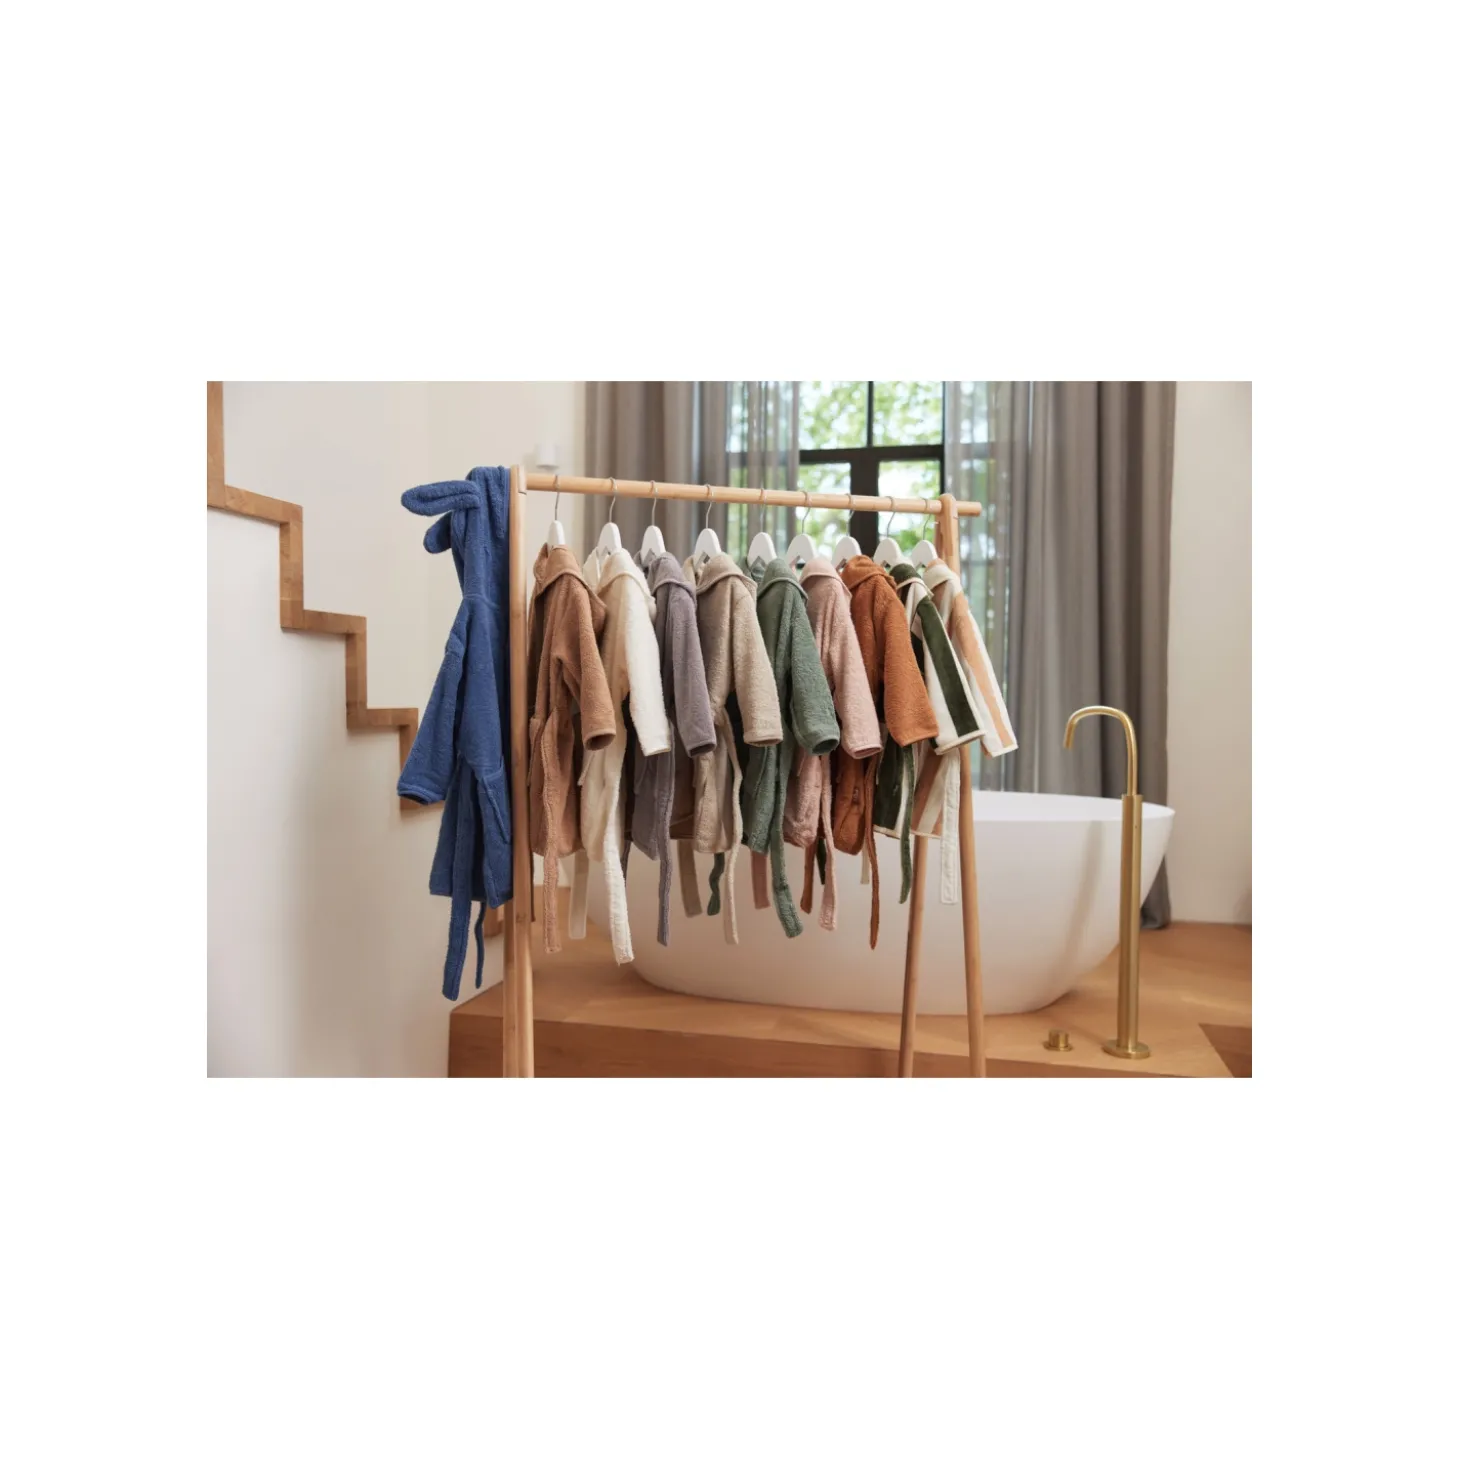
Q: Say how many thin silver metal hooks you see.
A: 9